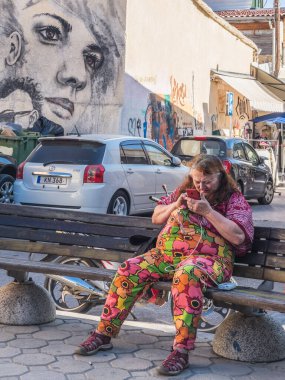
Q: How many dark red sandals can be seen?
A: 2